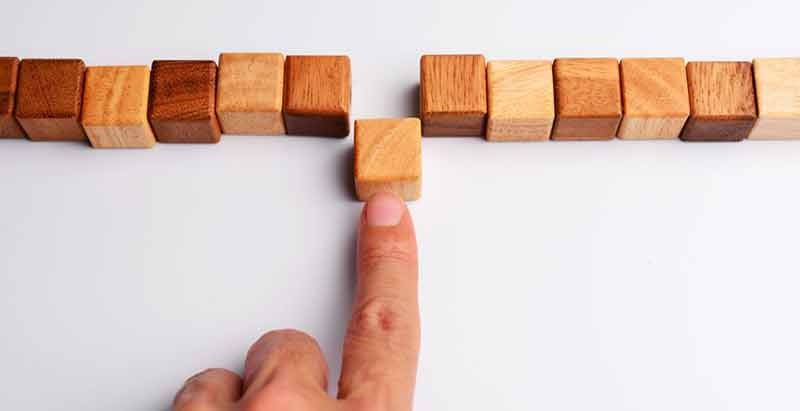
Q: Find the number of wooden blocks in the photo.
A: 13